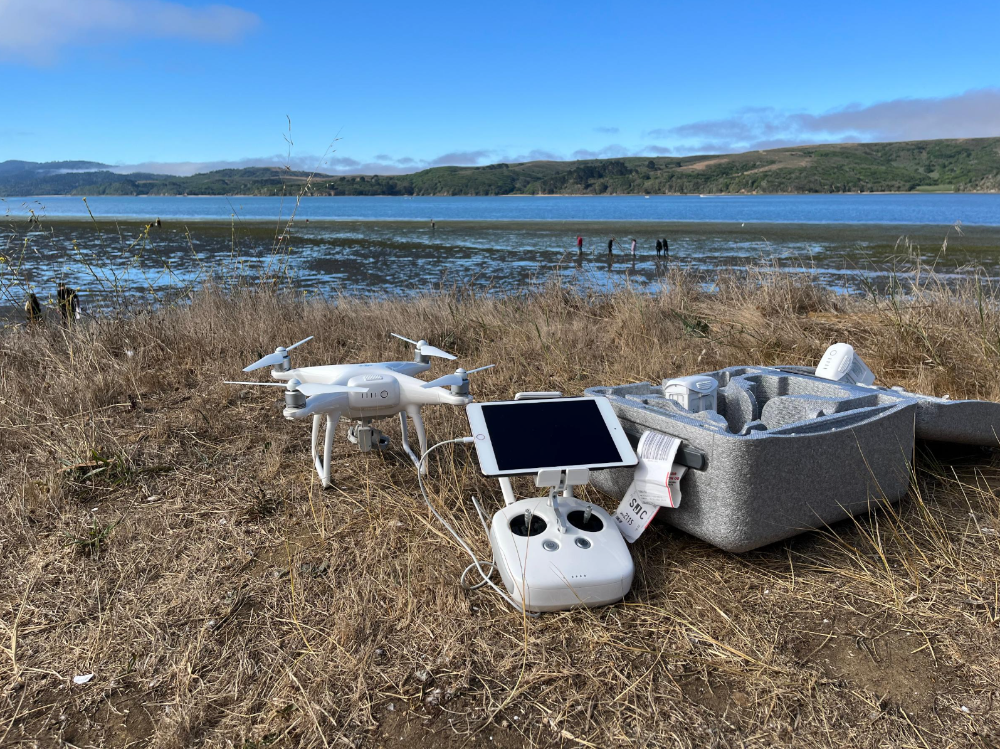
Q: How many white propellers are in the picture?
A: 4